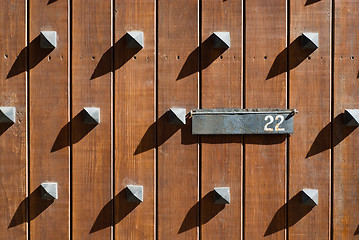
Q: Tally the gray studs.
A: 12